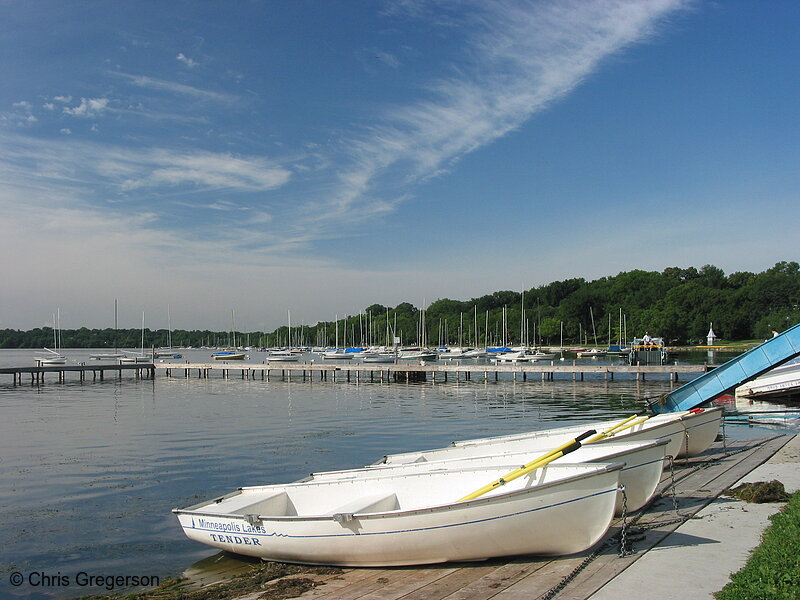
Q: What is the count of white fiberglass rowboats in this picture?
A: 4